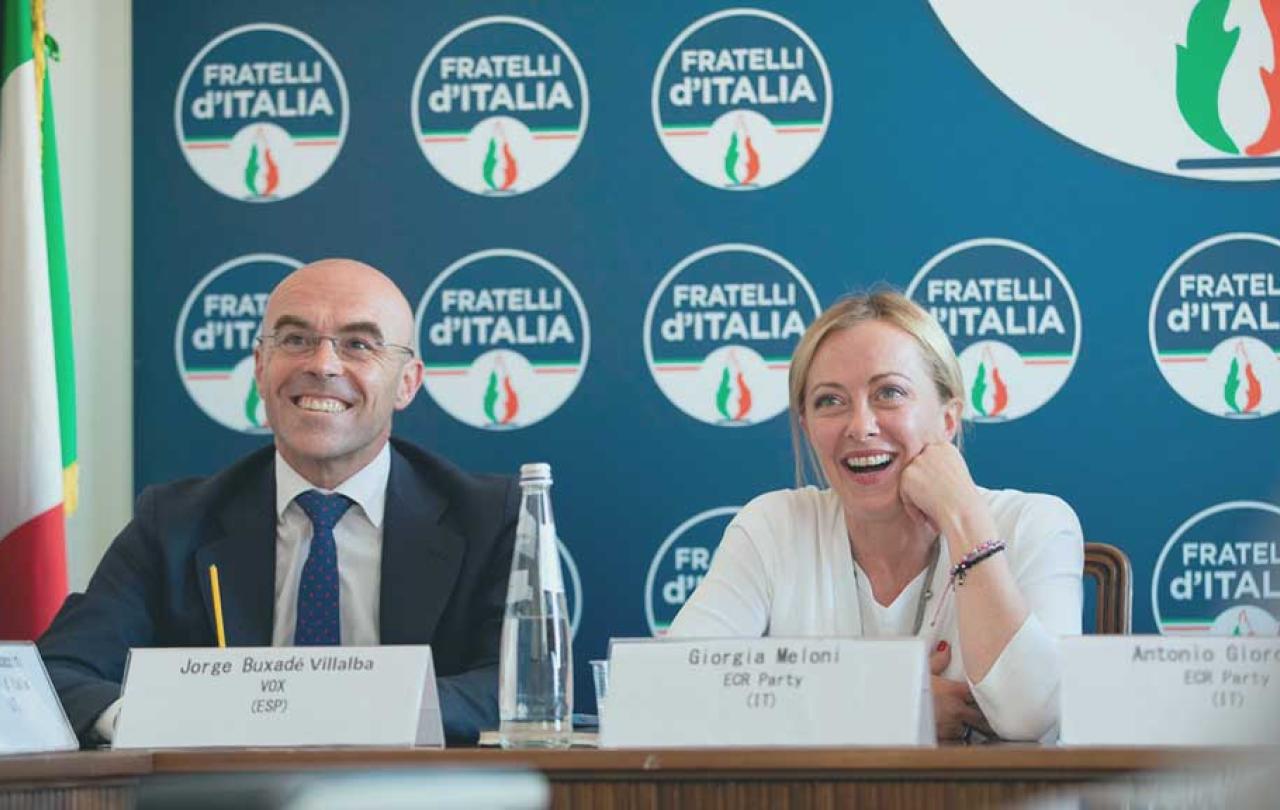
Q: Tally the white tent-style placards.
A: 4